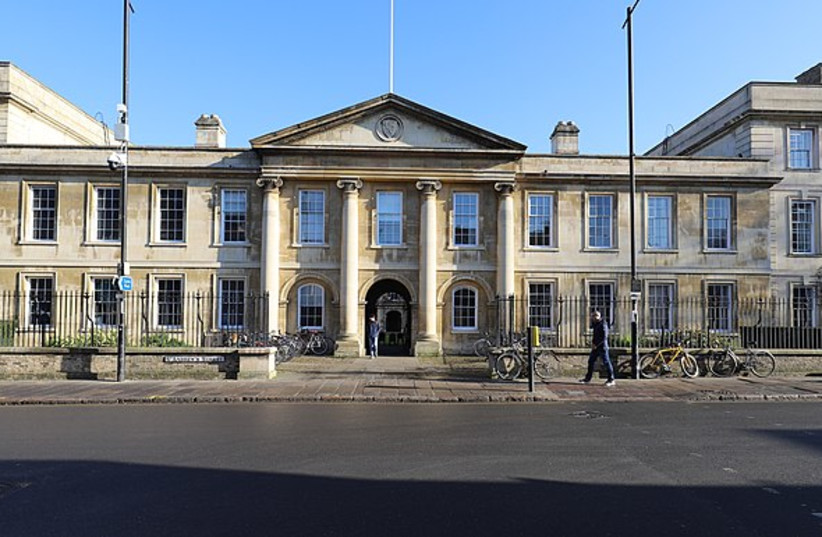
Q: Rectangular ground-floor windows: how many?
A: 9